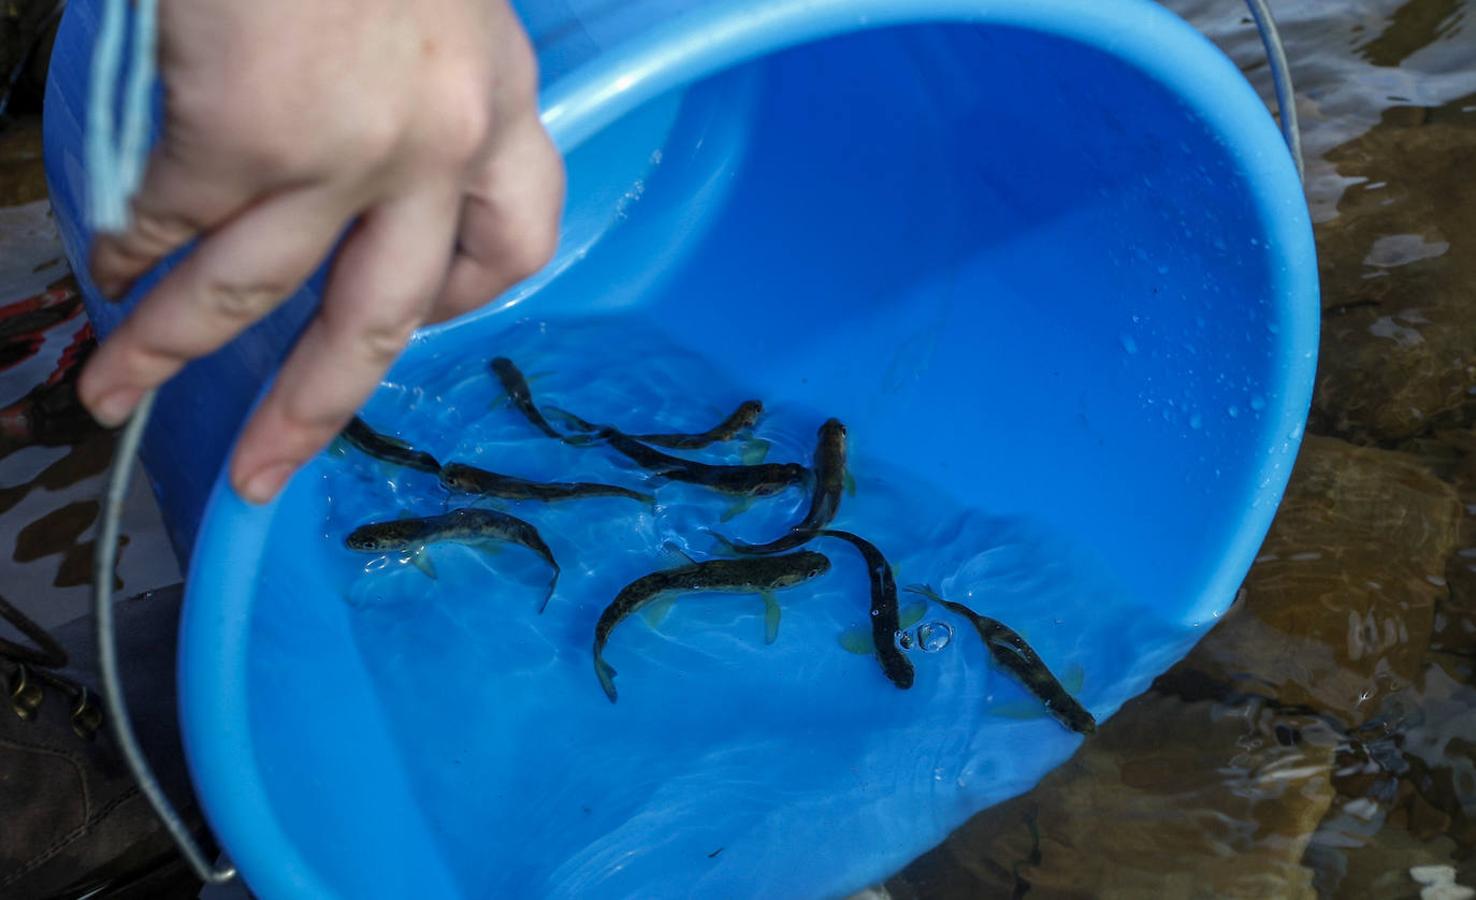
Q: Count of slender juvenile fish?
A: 10